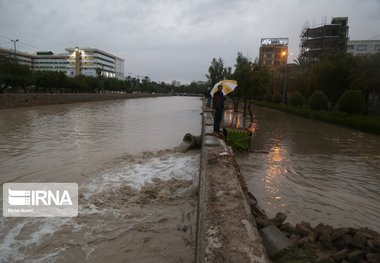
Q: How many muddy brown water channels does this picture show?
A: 2